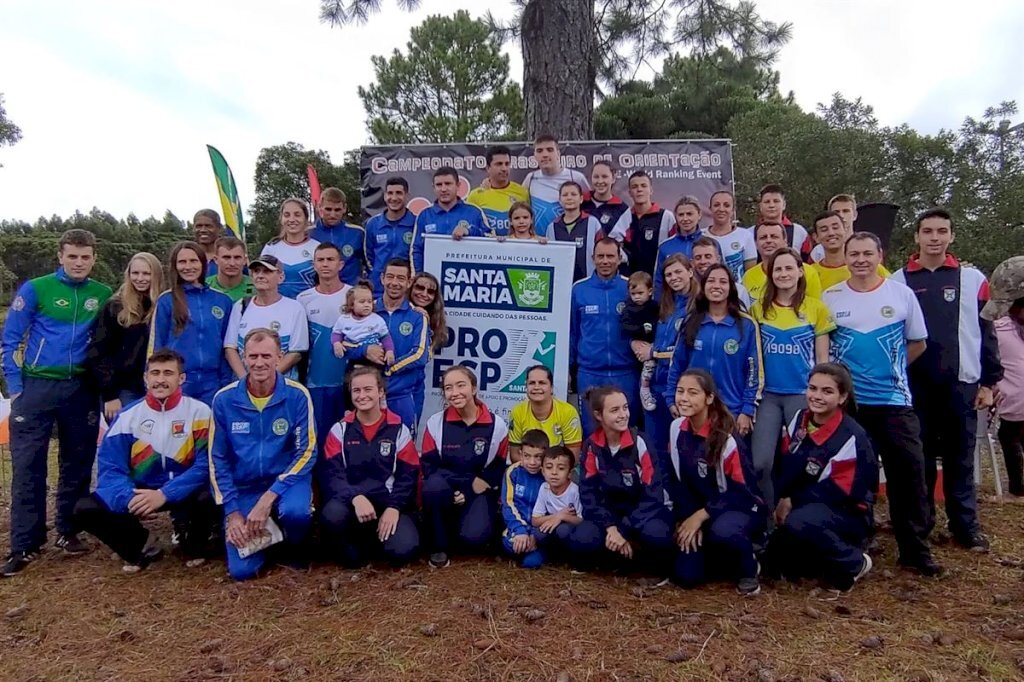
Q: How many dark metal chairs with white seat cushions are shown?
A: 0